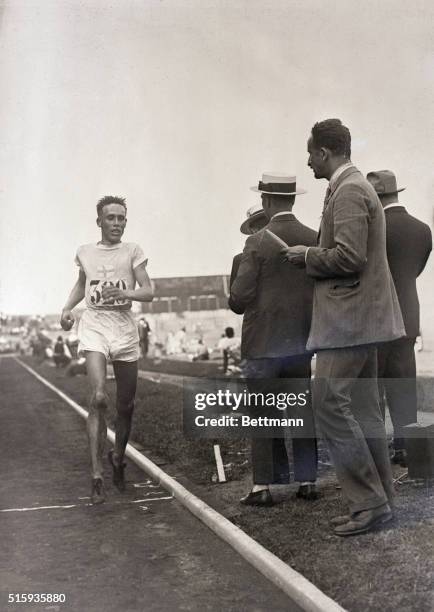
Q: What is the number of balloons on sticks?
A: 0